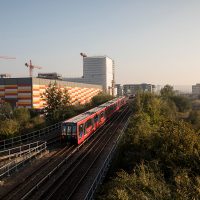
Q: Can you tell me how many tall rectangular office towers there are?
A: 1